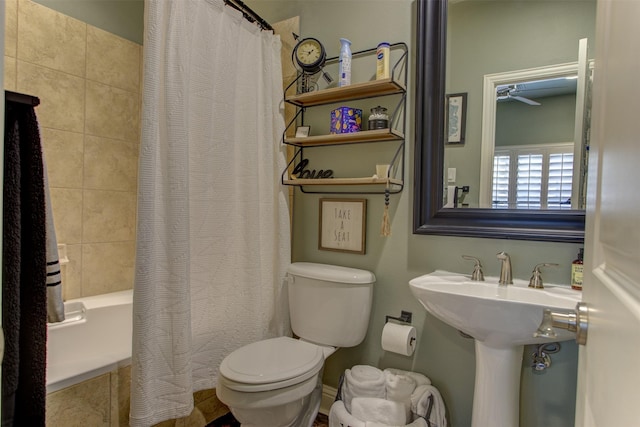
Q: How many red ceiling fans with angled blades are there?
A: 0